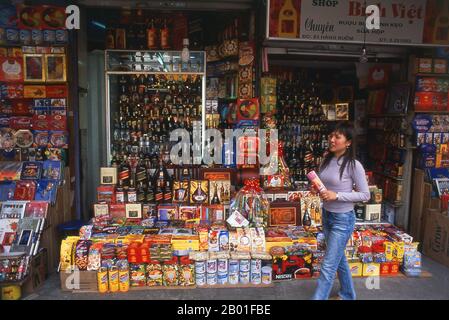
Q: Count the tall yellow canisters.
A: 3